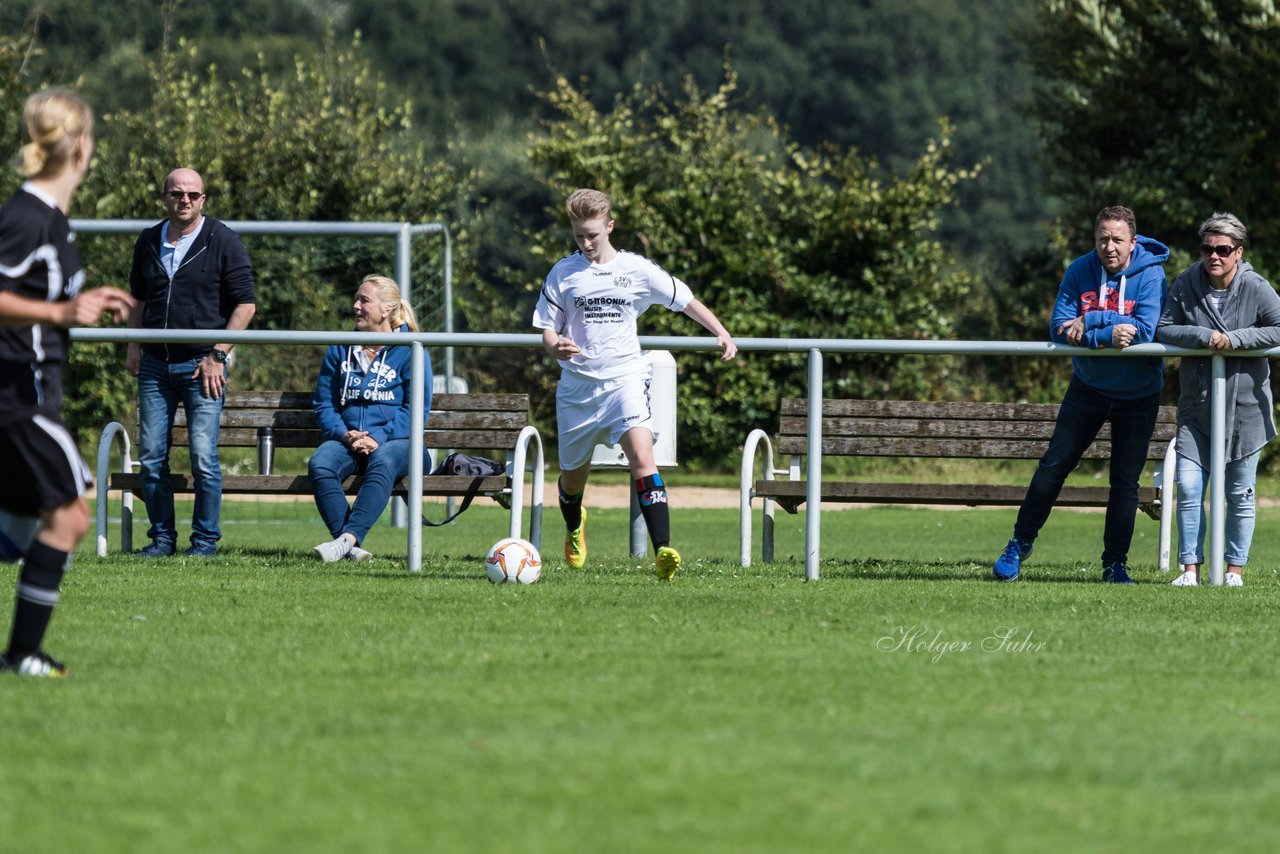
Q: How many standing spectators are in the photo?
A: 3